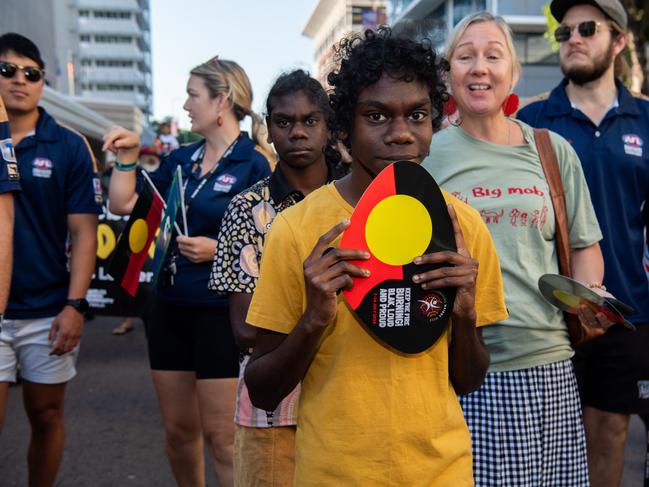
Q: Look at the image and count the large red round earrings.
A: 2